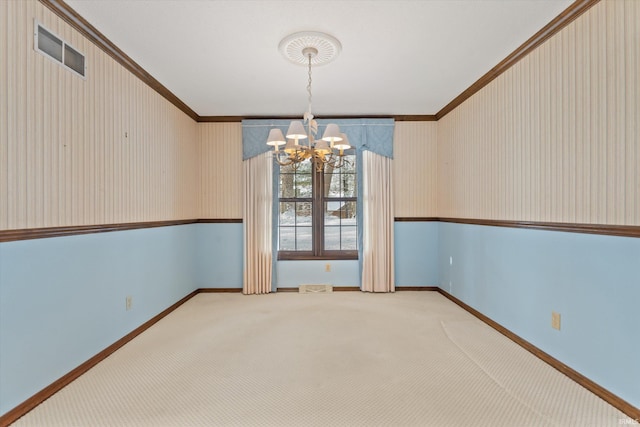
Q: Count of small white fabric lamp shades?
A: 6